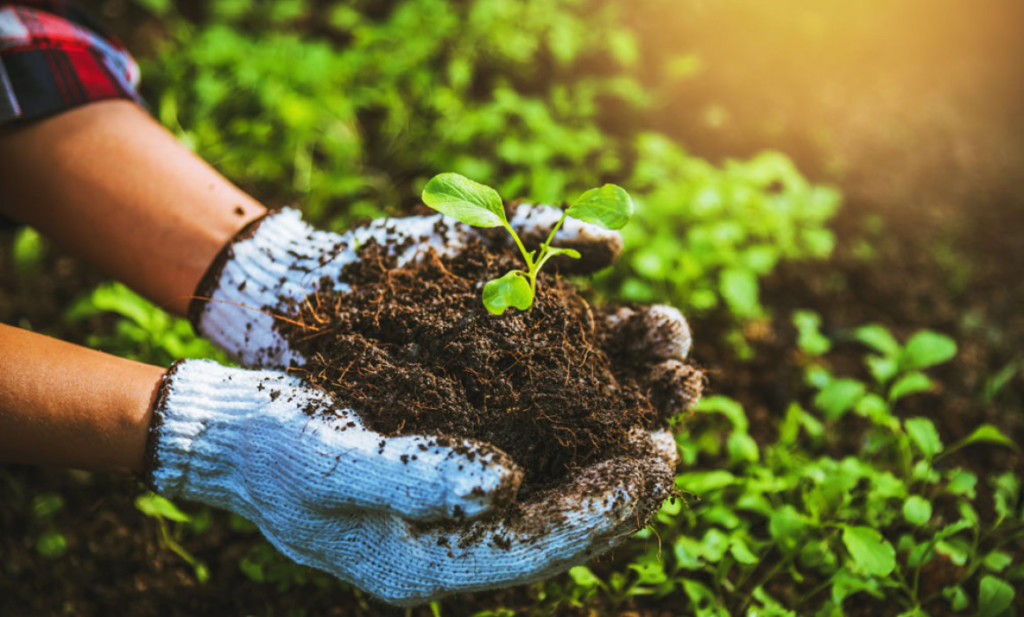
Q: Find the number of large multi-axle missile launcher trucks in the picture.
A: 0